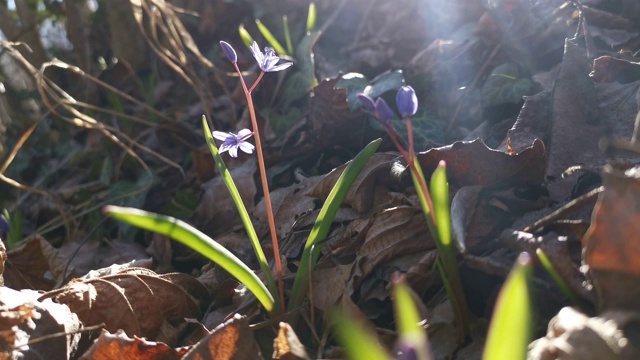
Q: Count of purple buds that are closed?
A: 4